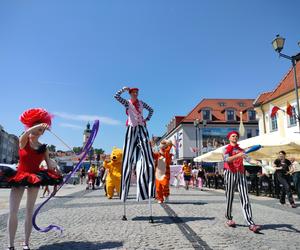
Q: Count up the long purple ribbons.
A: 1